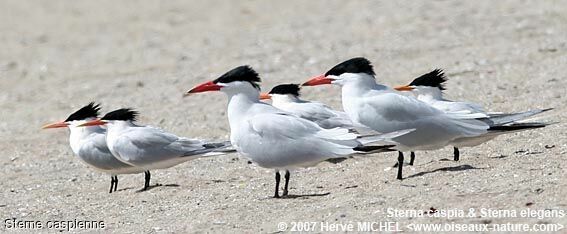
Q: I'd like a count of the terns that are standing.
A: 6